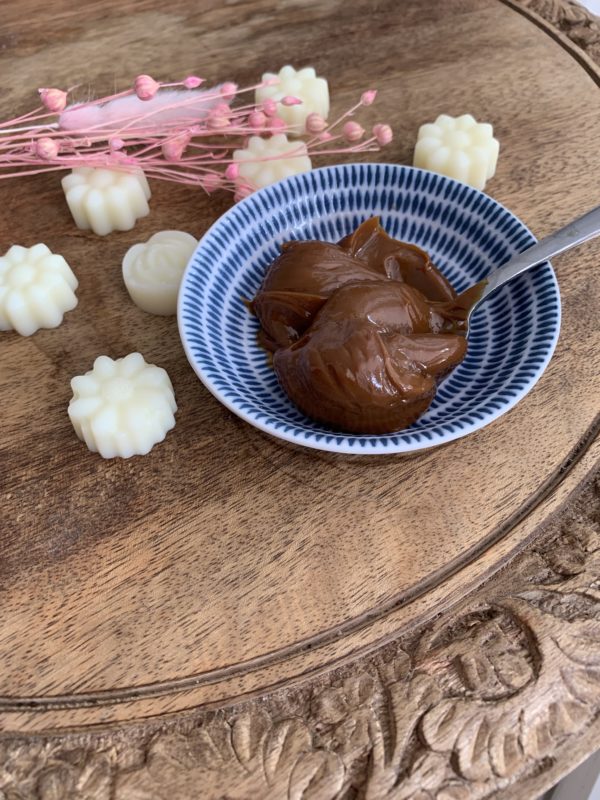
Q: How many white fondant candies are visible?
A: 7